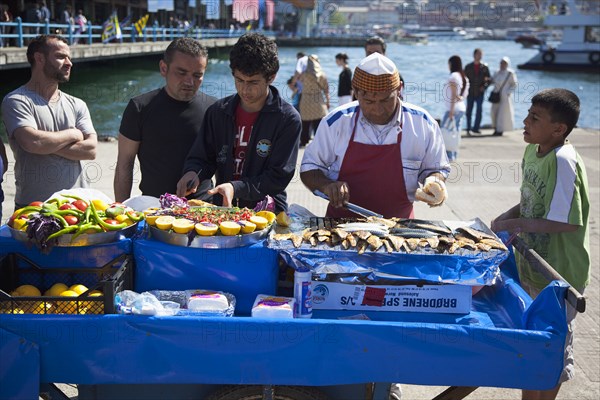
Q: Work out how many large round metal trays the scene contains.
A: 2